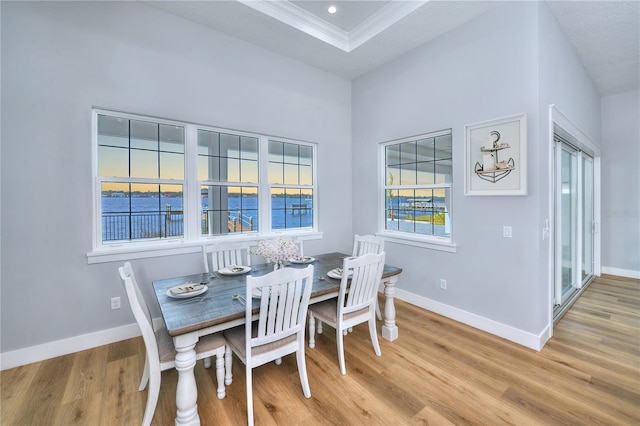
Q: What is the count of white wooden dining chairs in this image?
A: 6